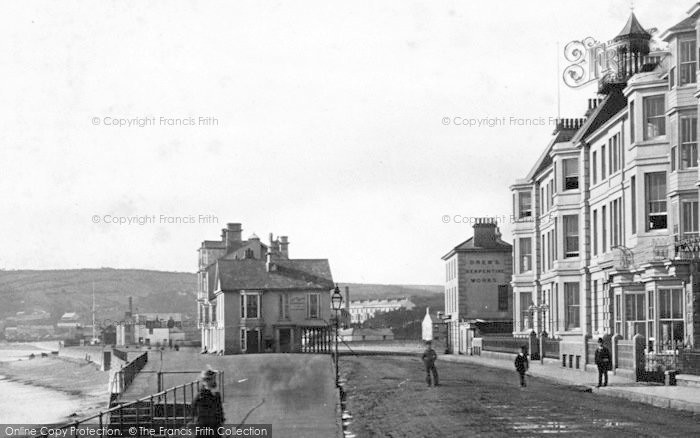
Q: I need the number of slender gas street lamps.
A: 1